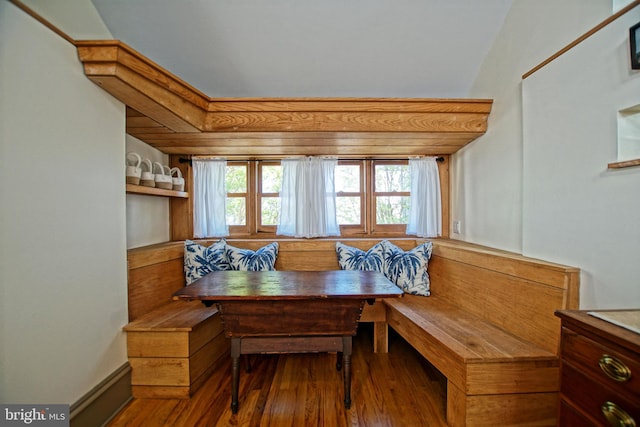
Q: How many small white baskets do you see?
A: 4